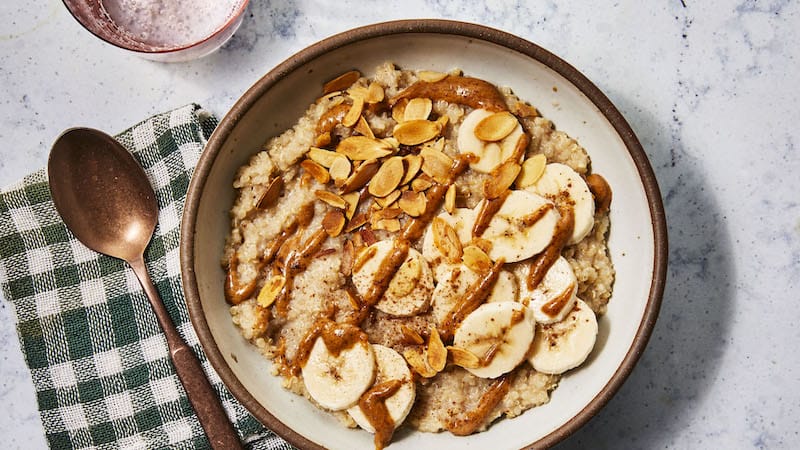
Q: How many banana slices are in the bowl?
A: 11